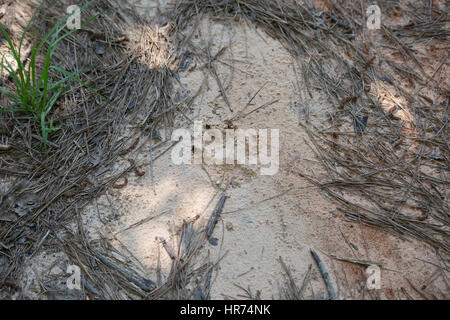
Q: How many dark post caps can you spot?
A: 0